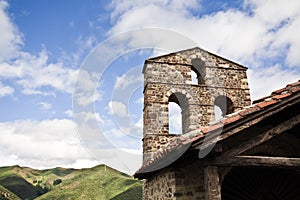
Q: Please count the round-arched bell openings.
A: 3